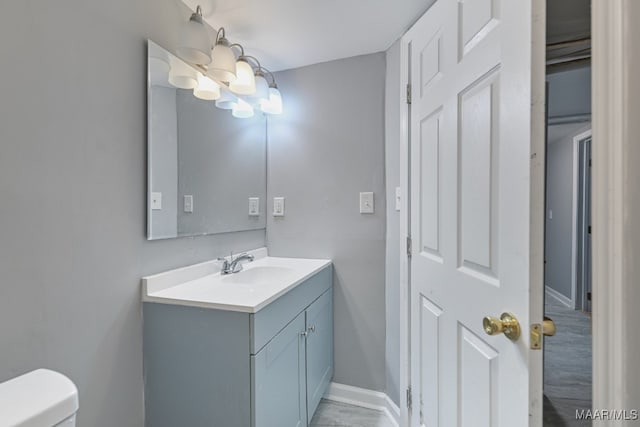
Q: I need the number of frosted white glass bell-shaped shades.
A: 5